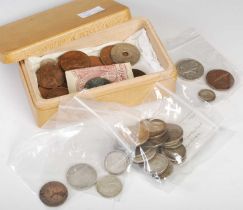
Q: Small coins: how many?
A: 1